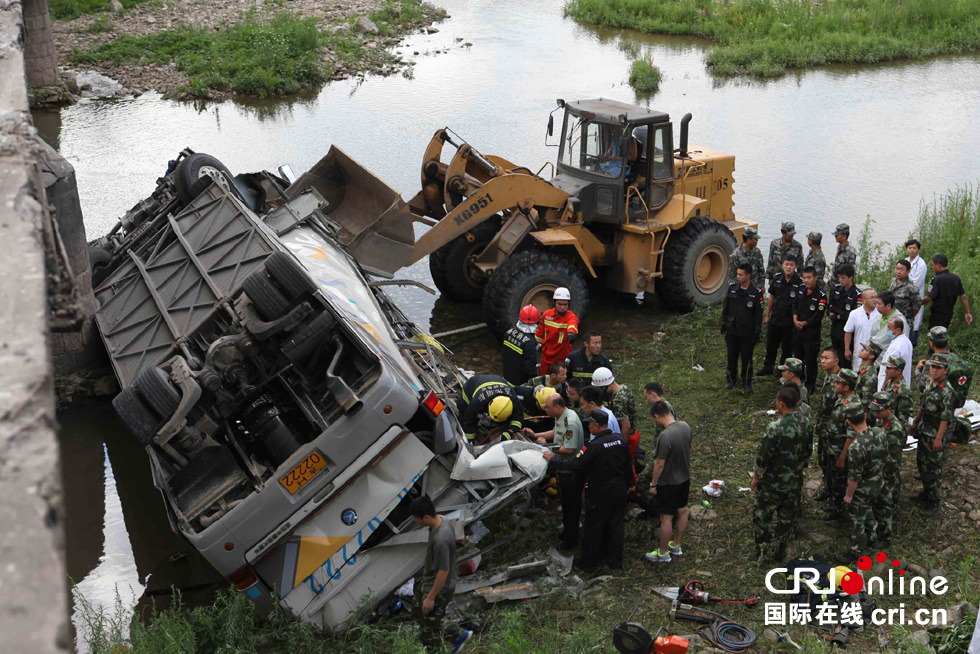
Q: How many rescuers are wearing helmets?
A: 5